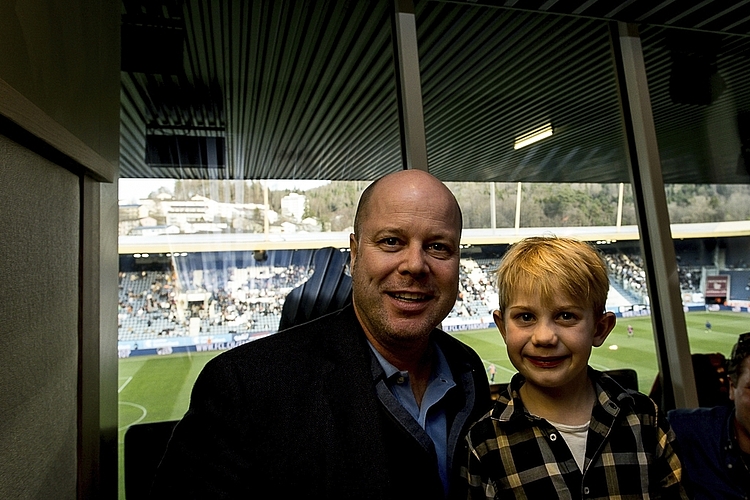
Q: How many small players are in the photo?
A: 3